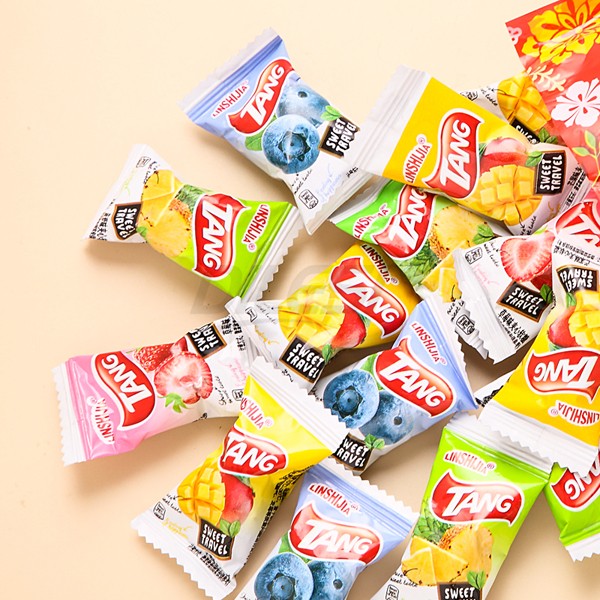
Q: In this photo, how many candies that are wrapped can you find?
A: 14